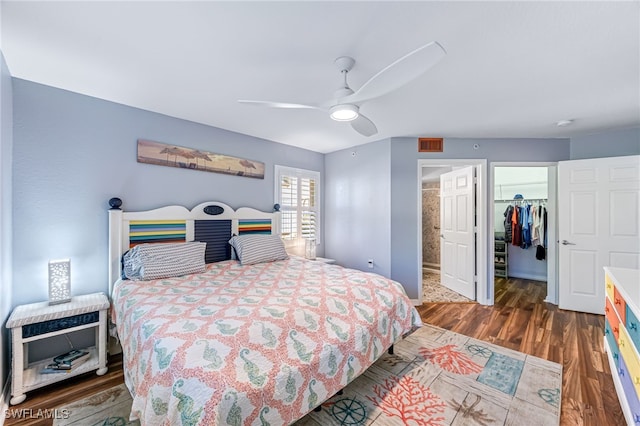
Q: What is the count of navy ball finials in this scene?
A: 2